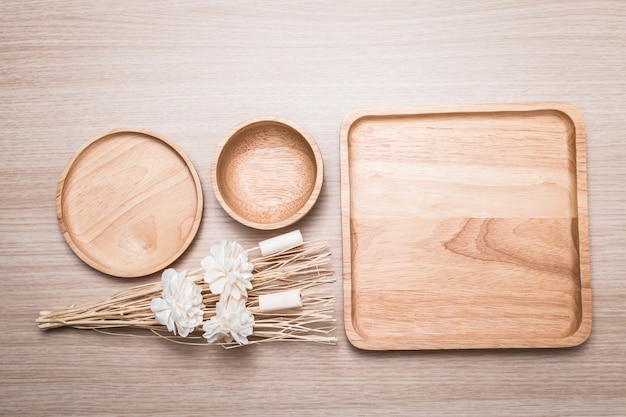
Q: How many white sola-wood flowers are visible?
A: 3